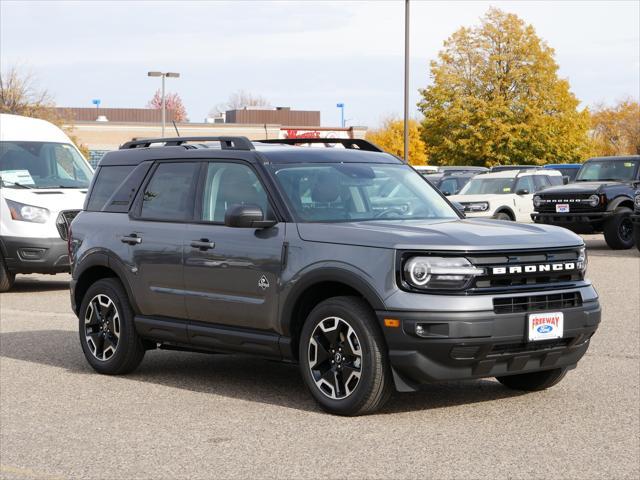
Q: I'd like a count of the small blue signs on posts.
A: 2